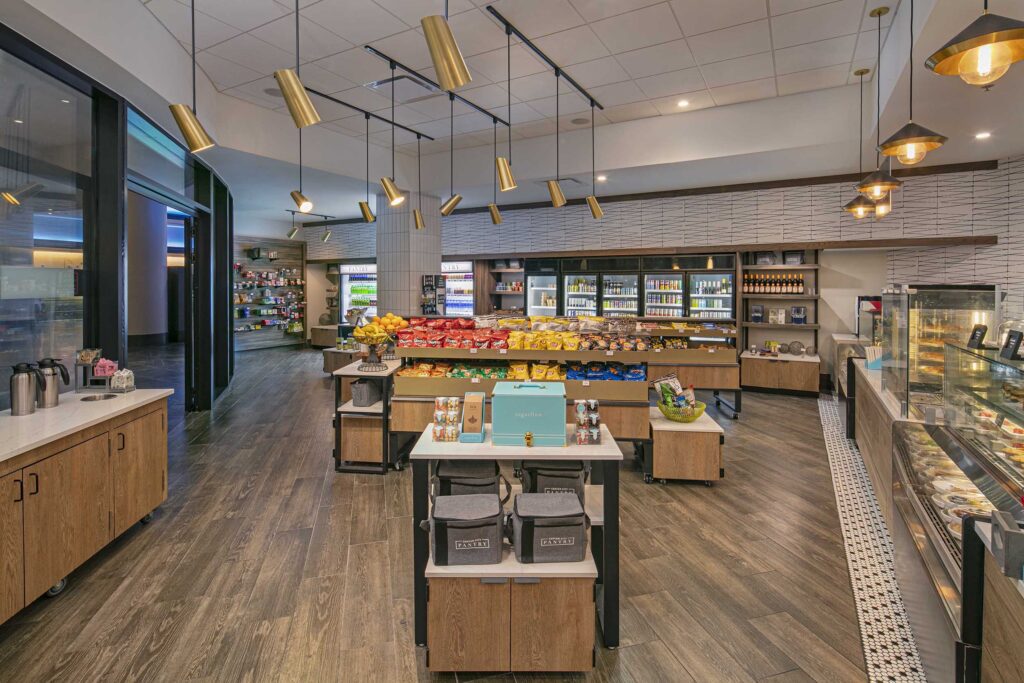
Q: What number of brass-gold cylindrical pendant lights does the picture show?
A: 14